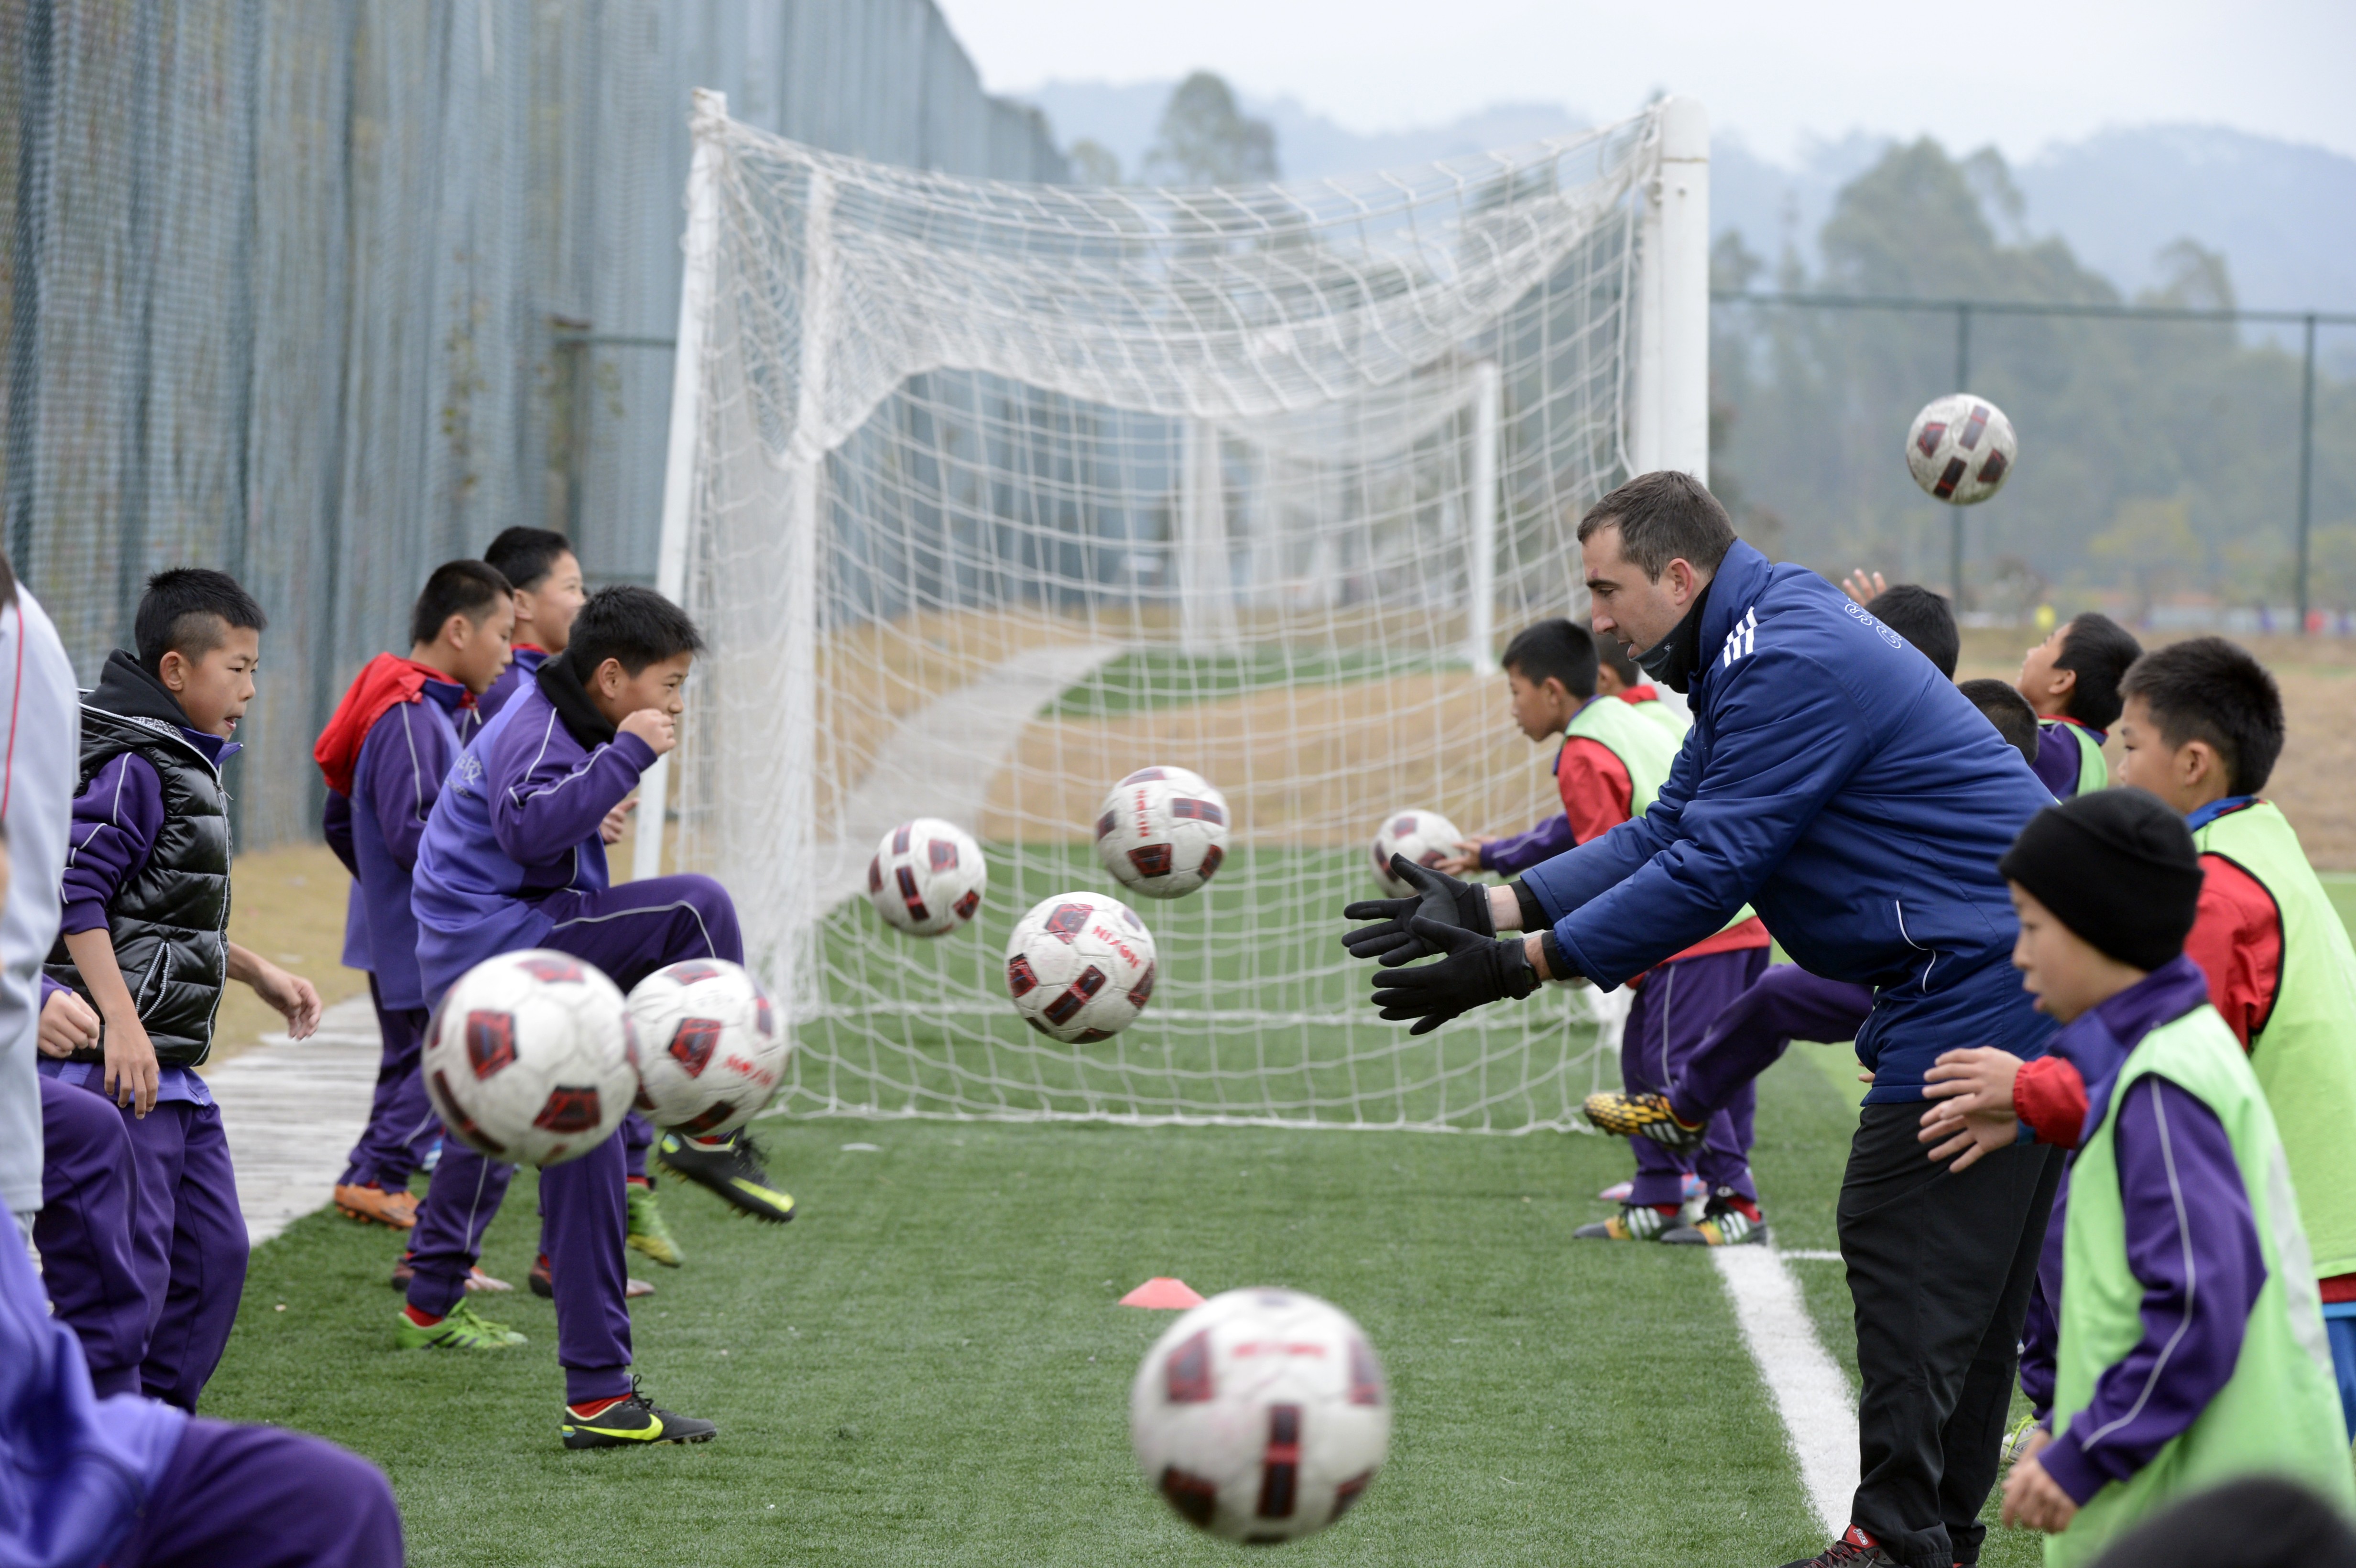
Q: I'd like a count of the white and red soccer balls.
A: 8